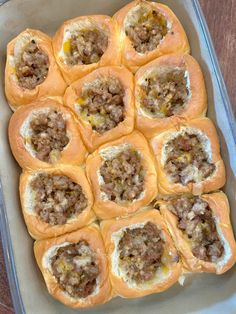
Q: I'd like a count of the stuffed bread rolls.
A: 12